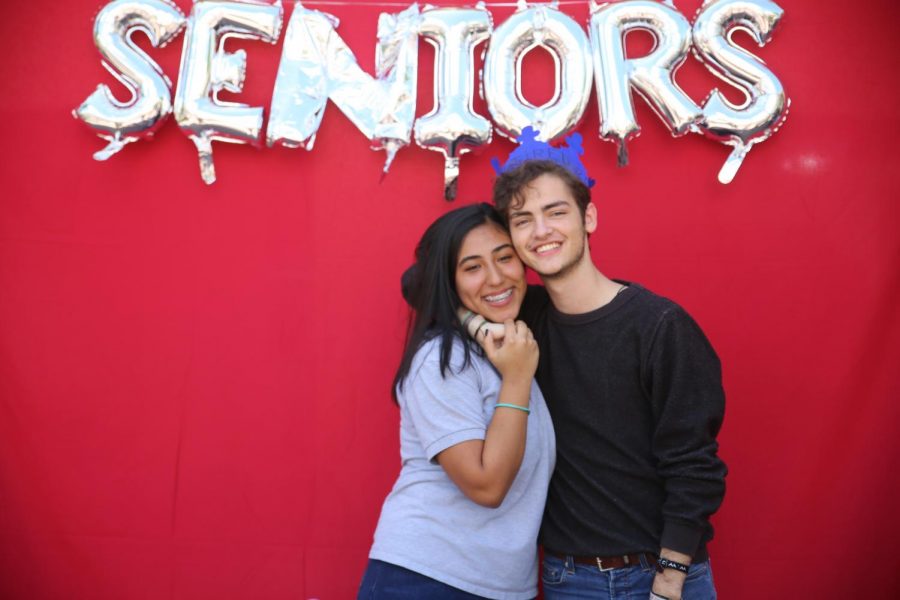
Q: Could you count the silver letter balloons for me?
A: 7